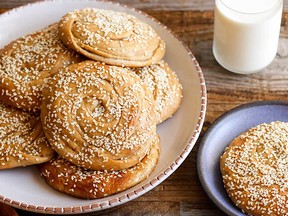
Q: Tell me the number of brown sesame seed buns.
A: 7